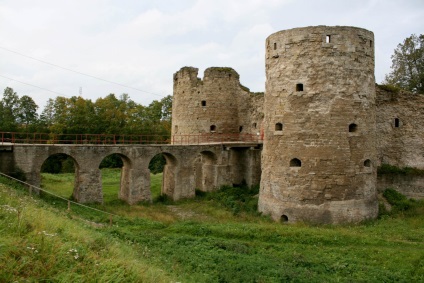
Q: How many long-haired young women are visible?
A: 0